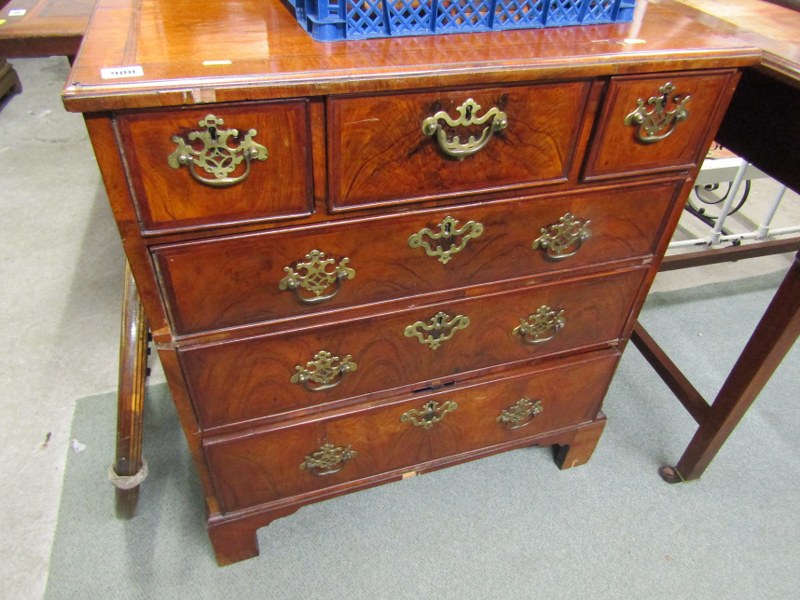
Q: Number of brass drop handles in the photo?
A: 9